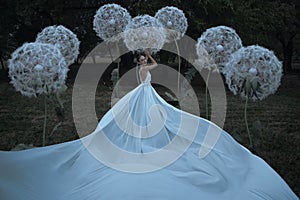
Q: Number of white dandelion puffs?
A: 7